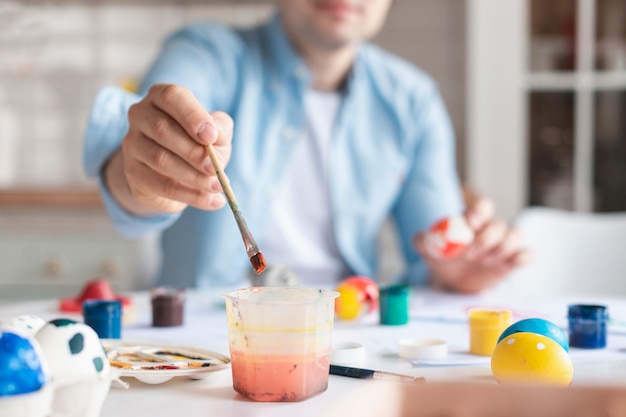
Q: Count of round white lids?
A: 2